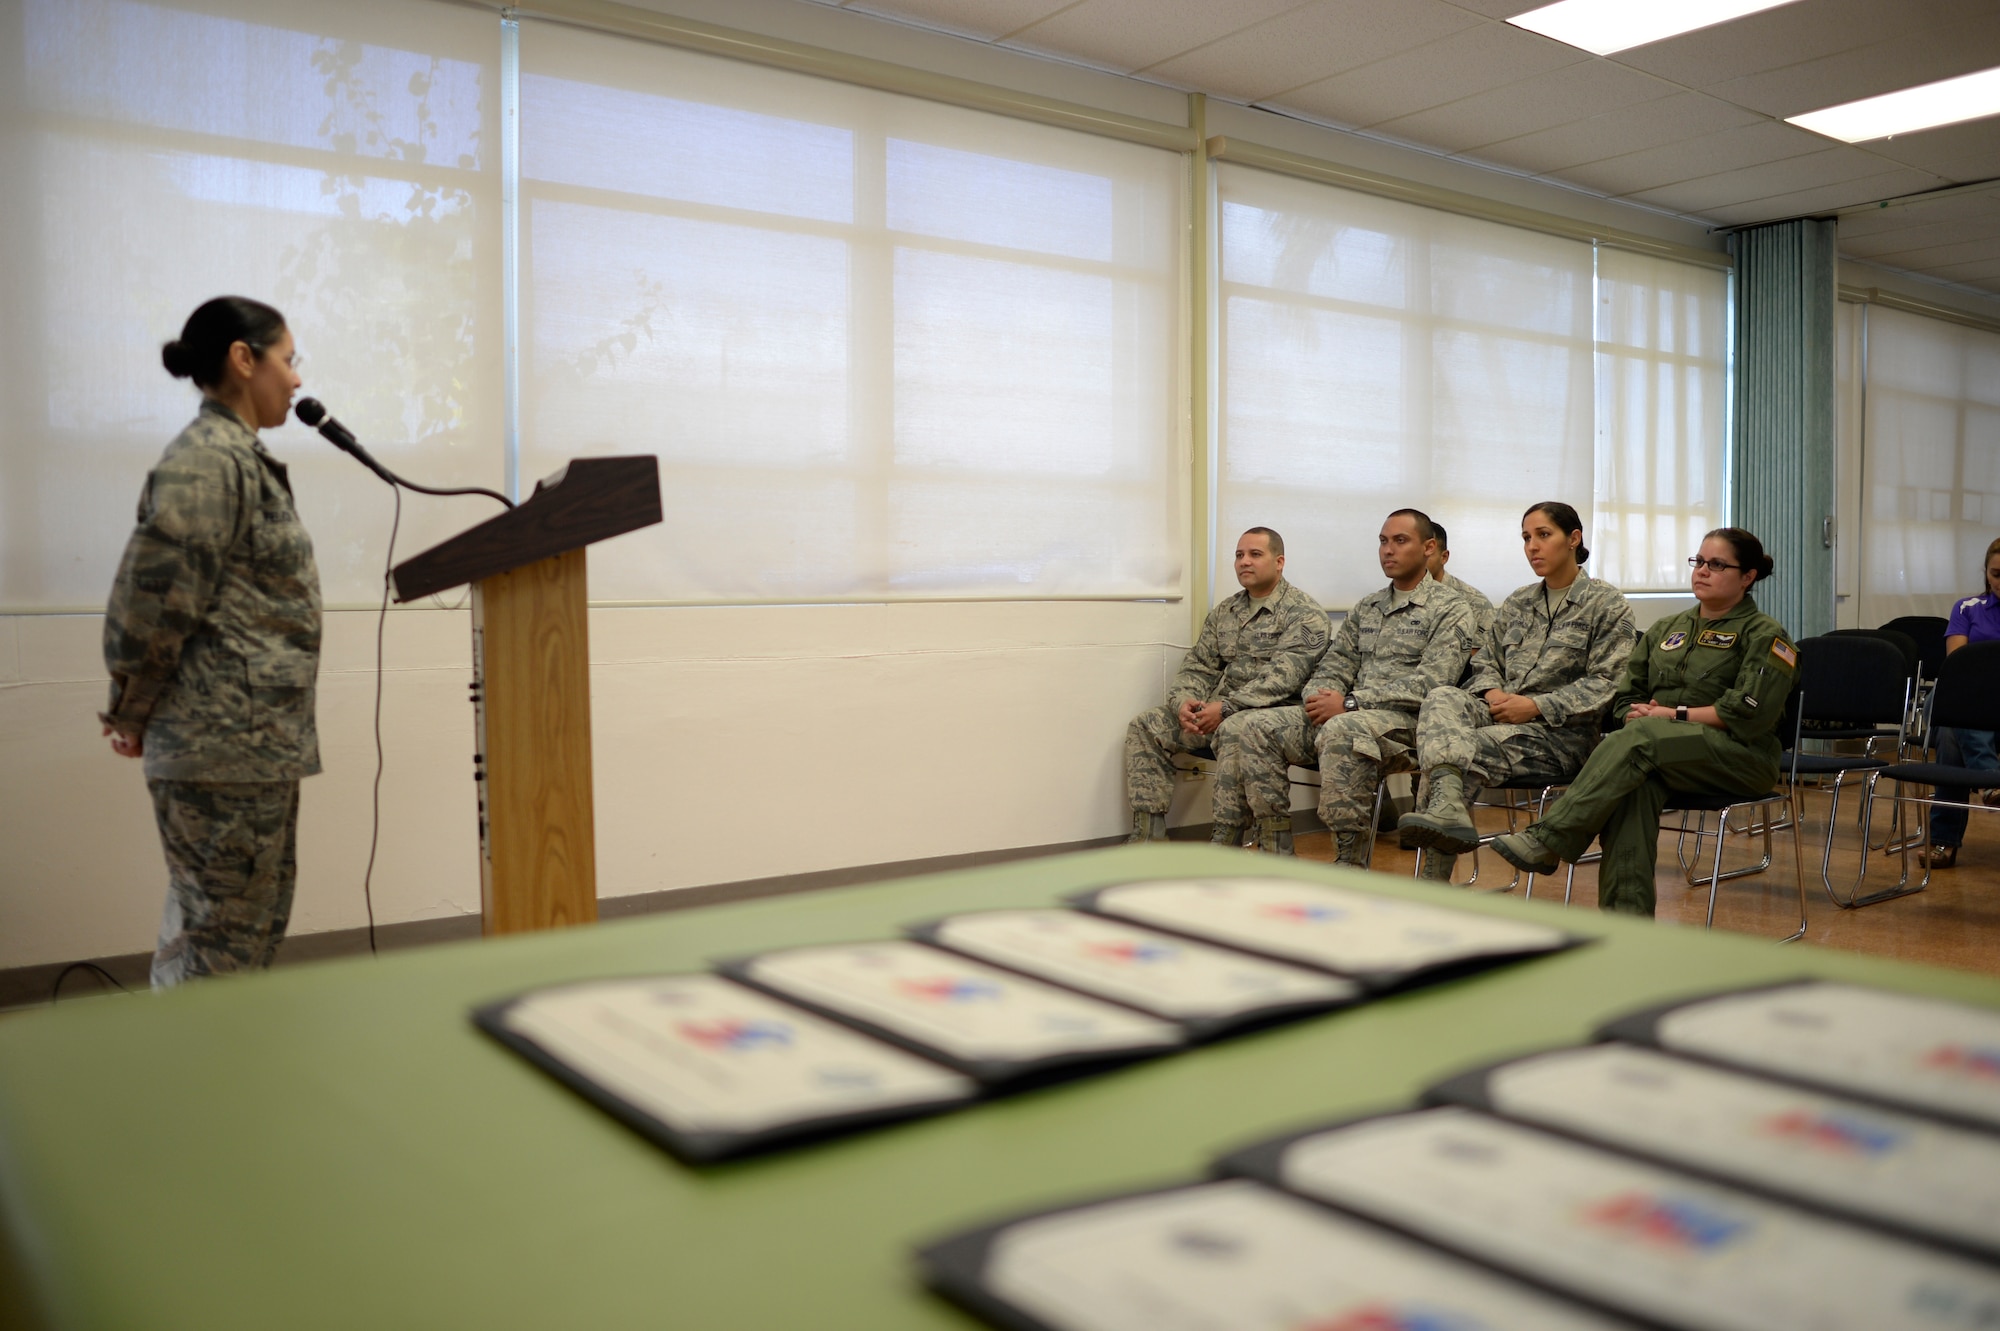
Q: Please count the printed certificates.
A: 8